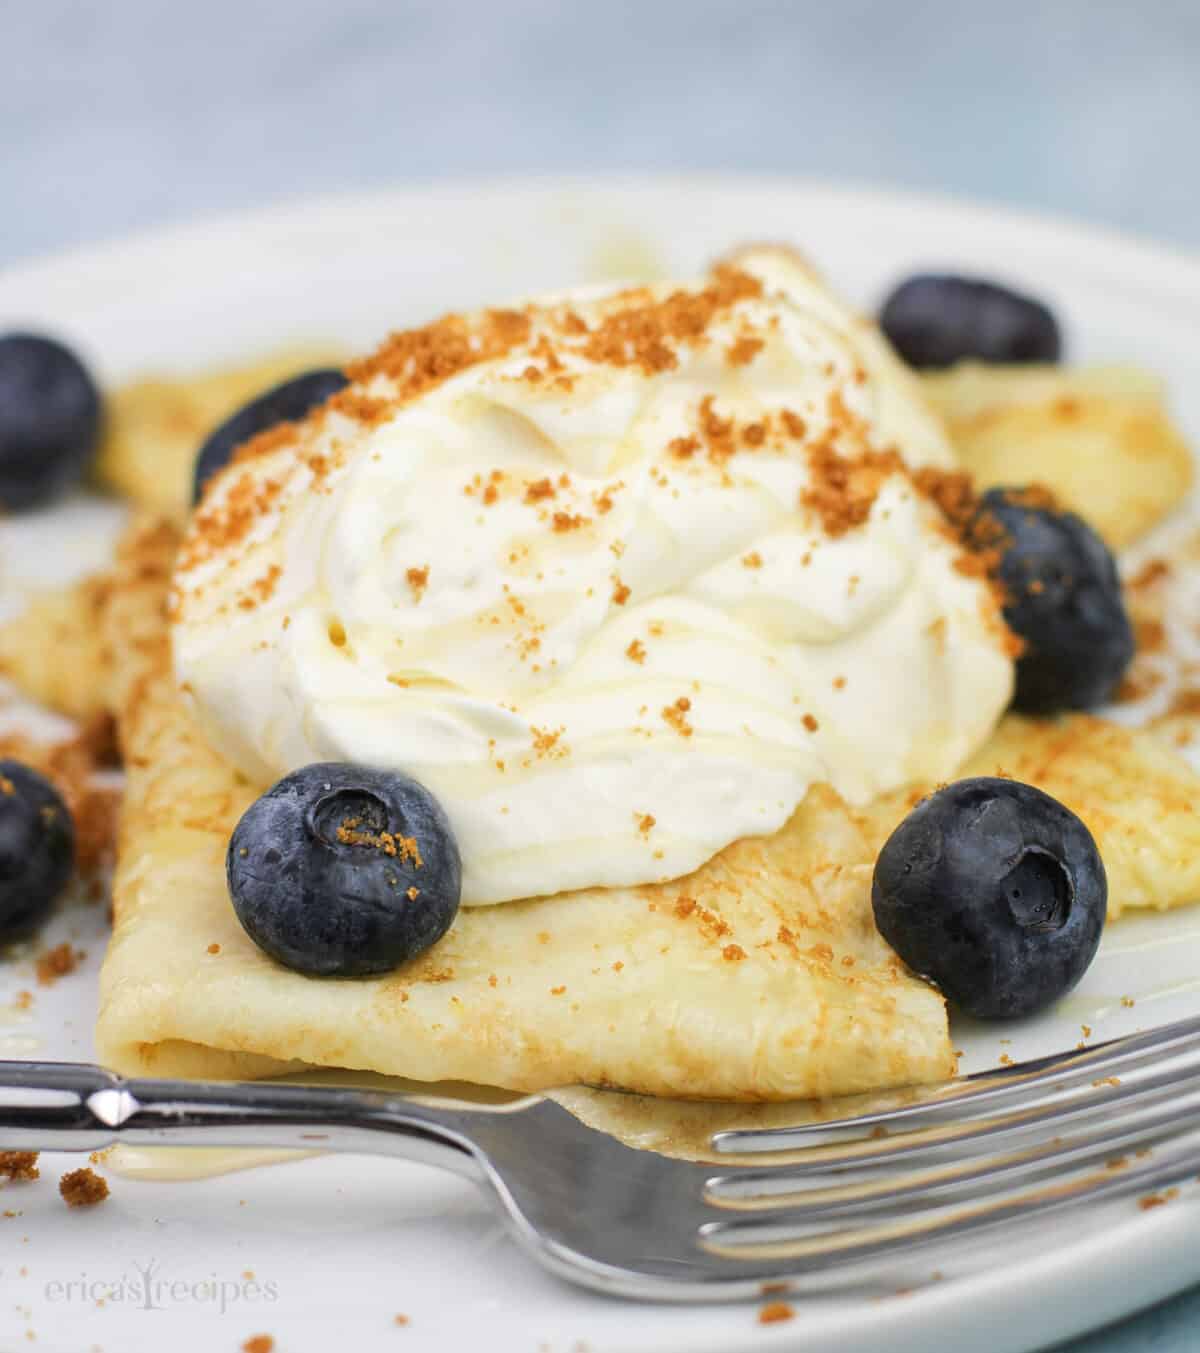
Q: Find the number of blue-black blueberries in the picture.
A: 7